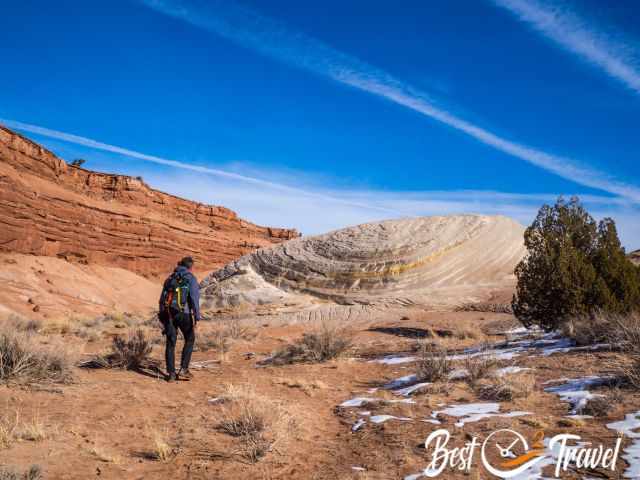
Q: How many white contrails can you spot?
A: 3